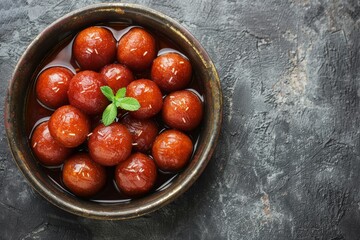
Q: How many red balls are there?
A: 15